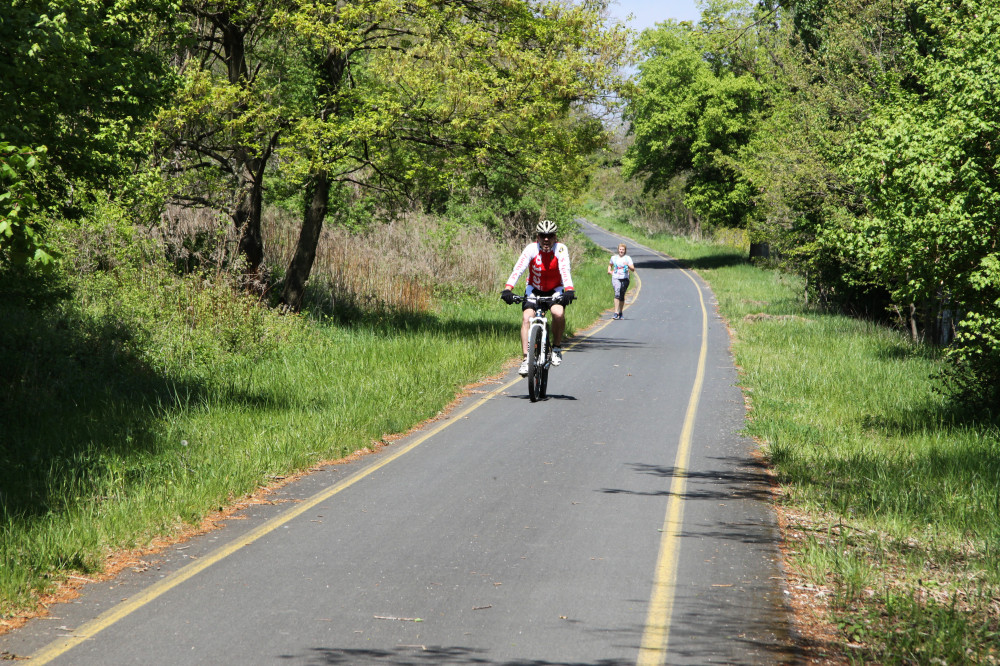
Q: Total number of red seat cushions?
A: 0